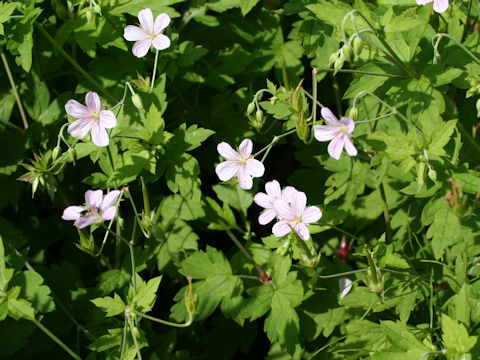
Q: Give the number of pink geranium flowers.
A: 8